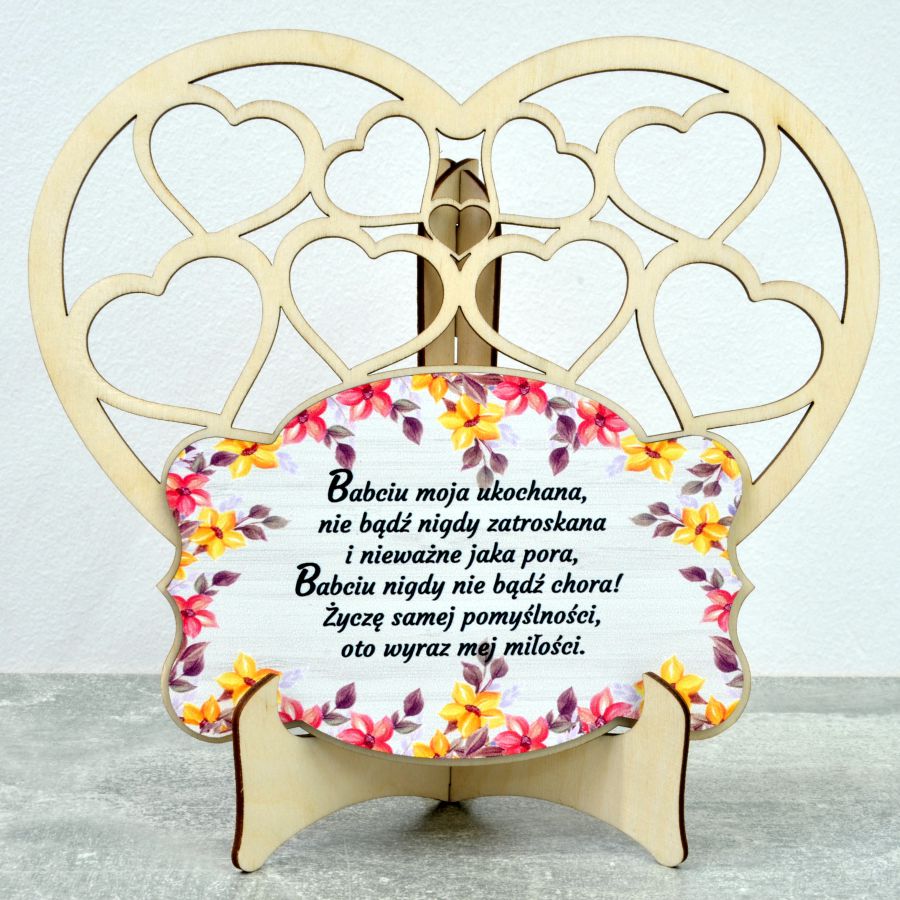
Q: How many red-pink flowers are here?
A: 11